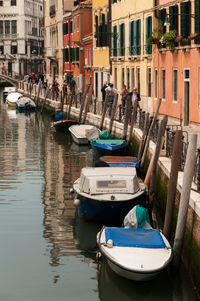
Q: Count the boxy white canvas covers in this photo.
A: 1